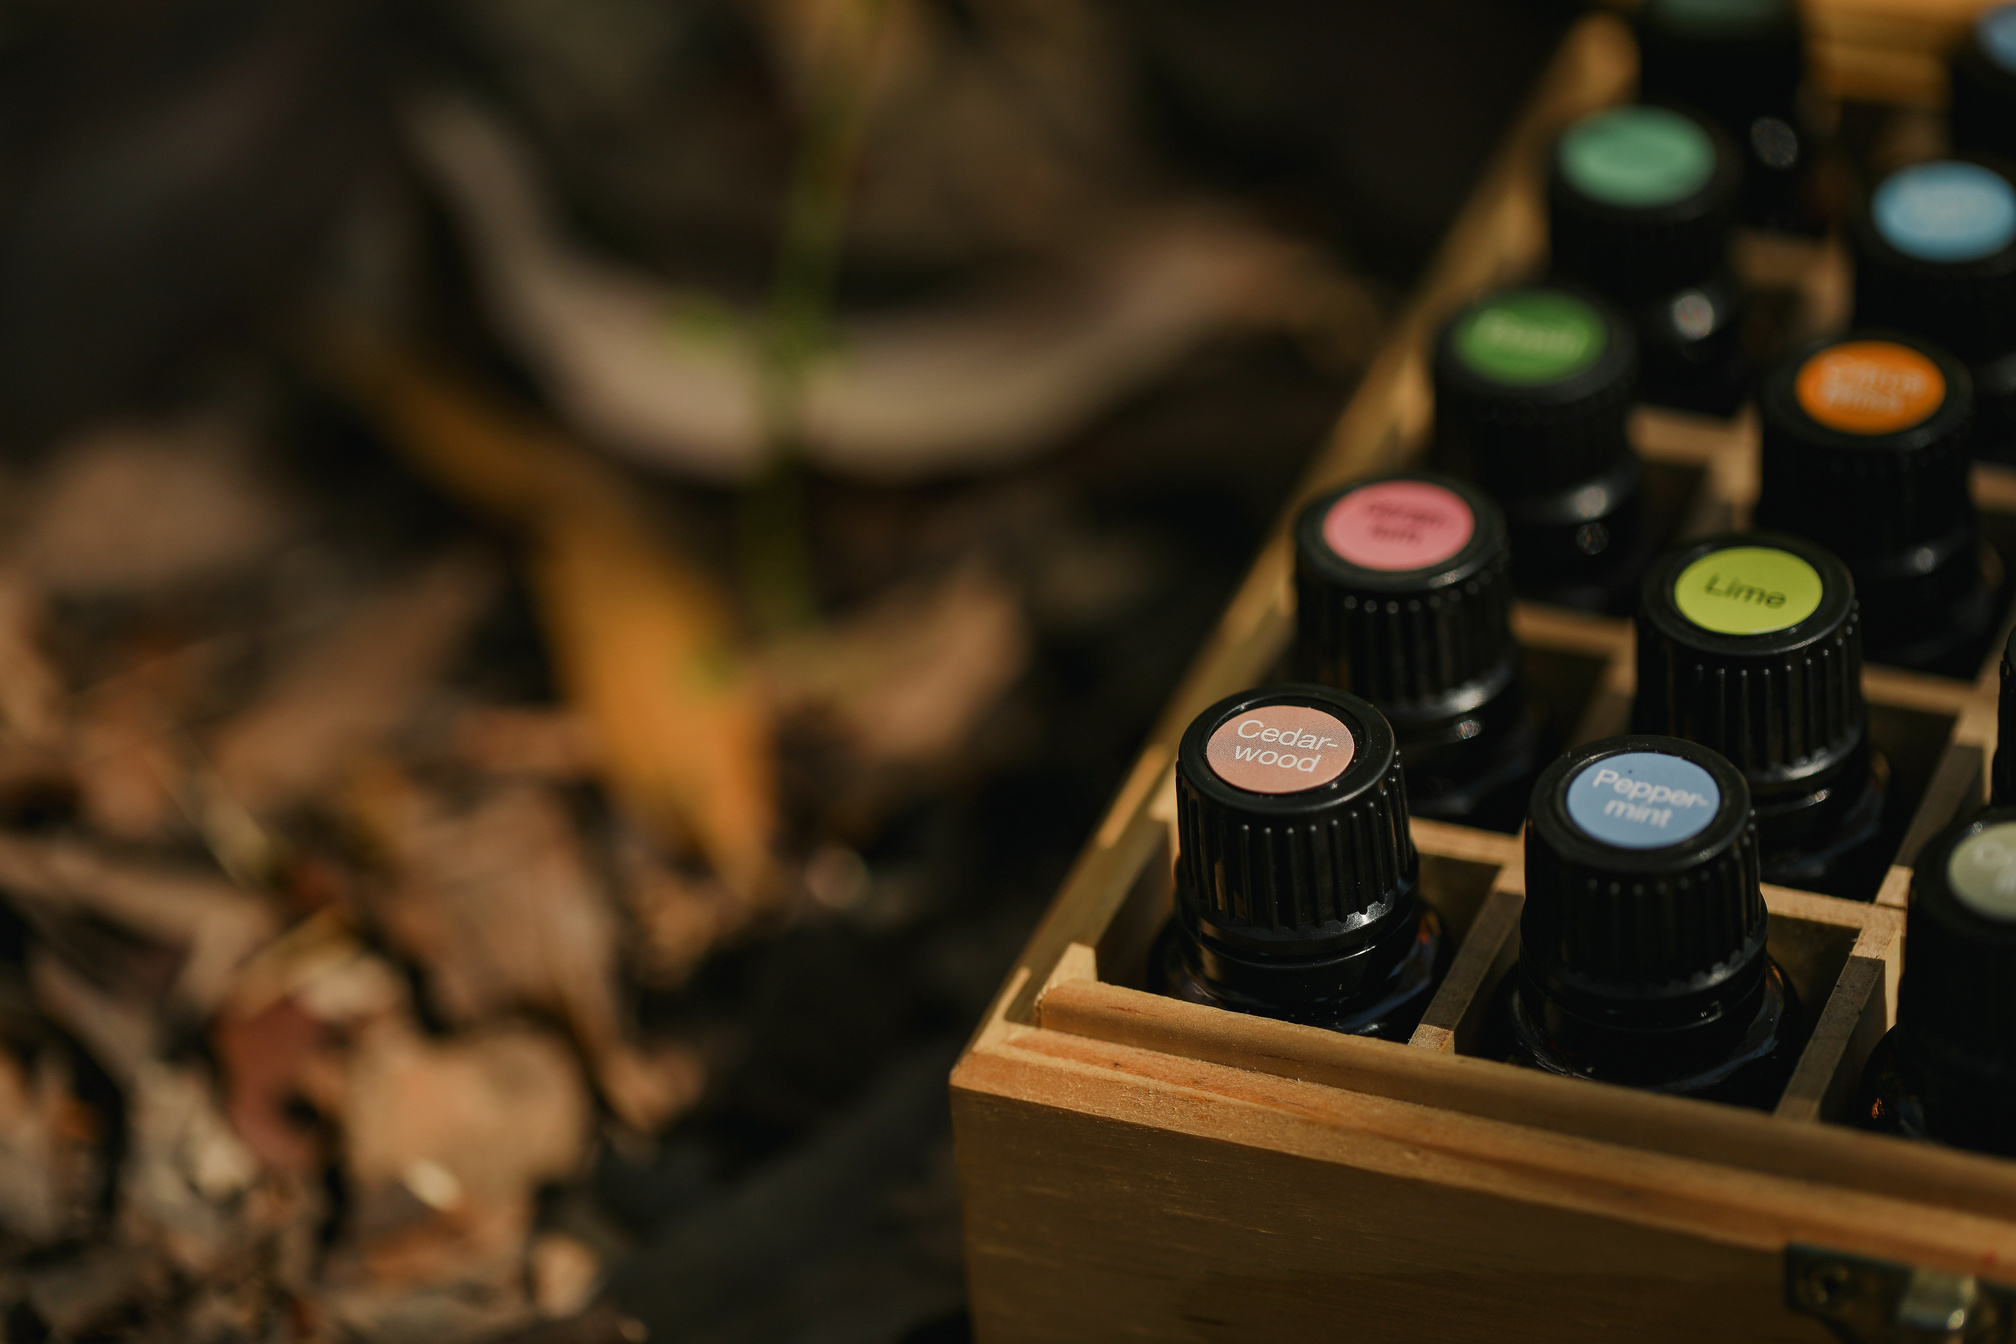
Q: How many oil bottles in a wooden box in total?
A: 12